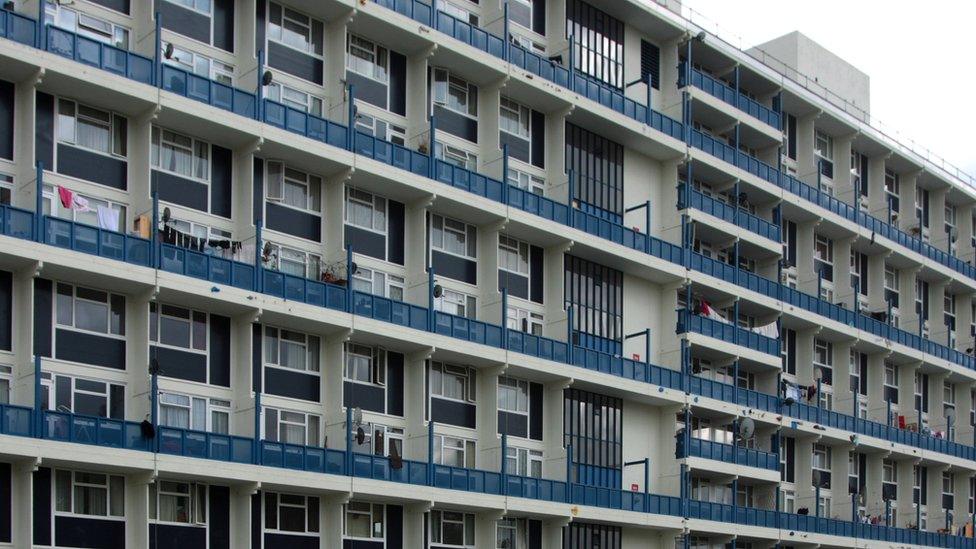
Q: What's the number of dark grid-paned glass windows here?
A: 5